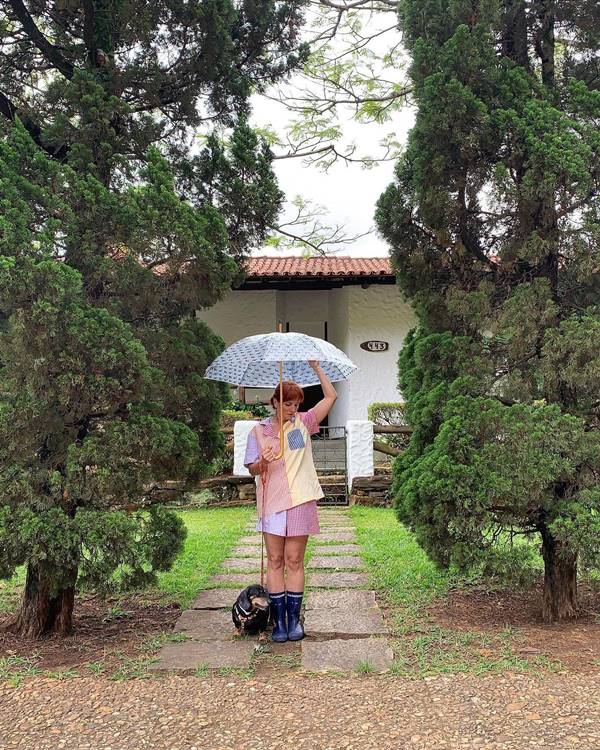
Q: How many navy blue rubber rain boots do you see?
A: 2